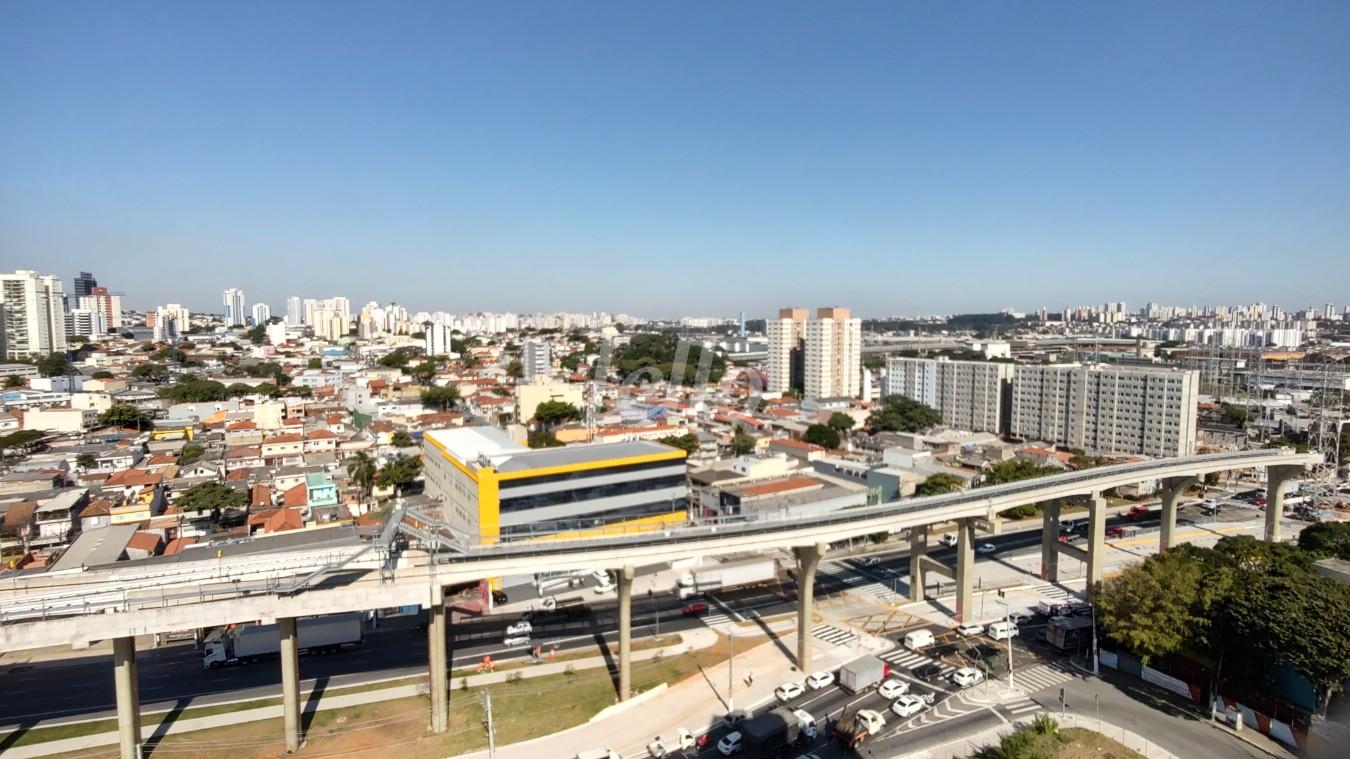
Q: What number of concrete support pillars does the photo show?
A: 11